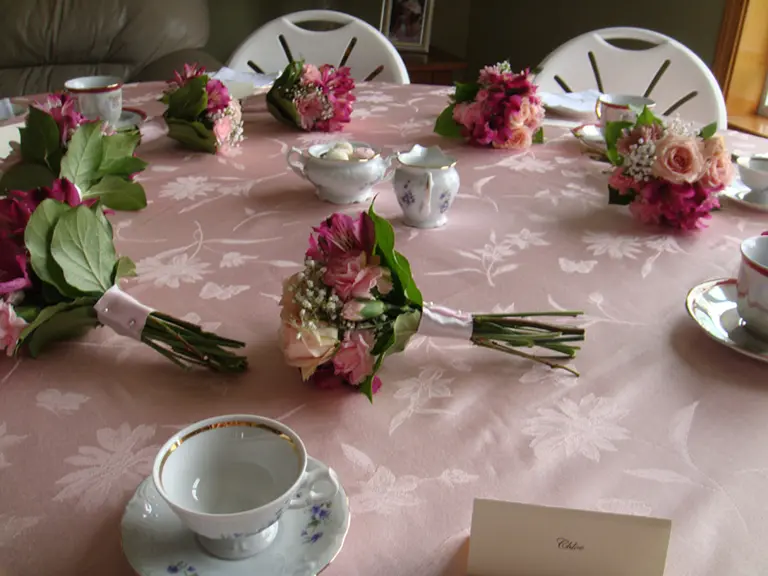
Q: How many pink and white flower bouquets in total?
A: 7